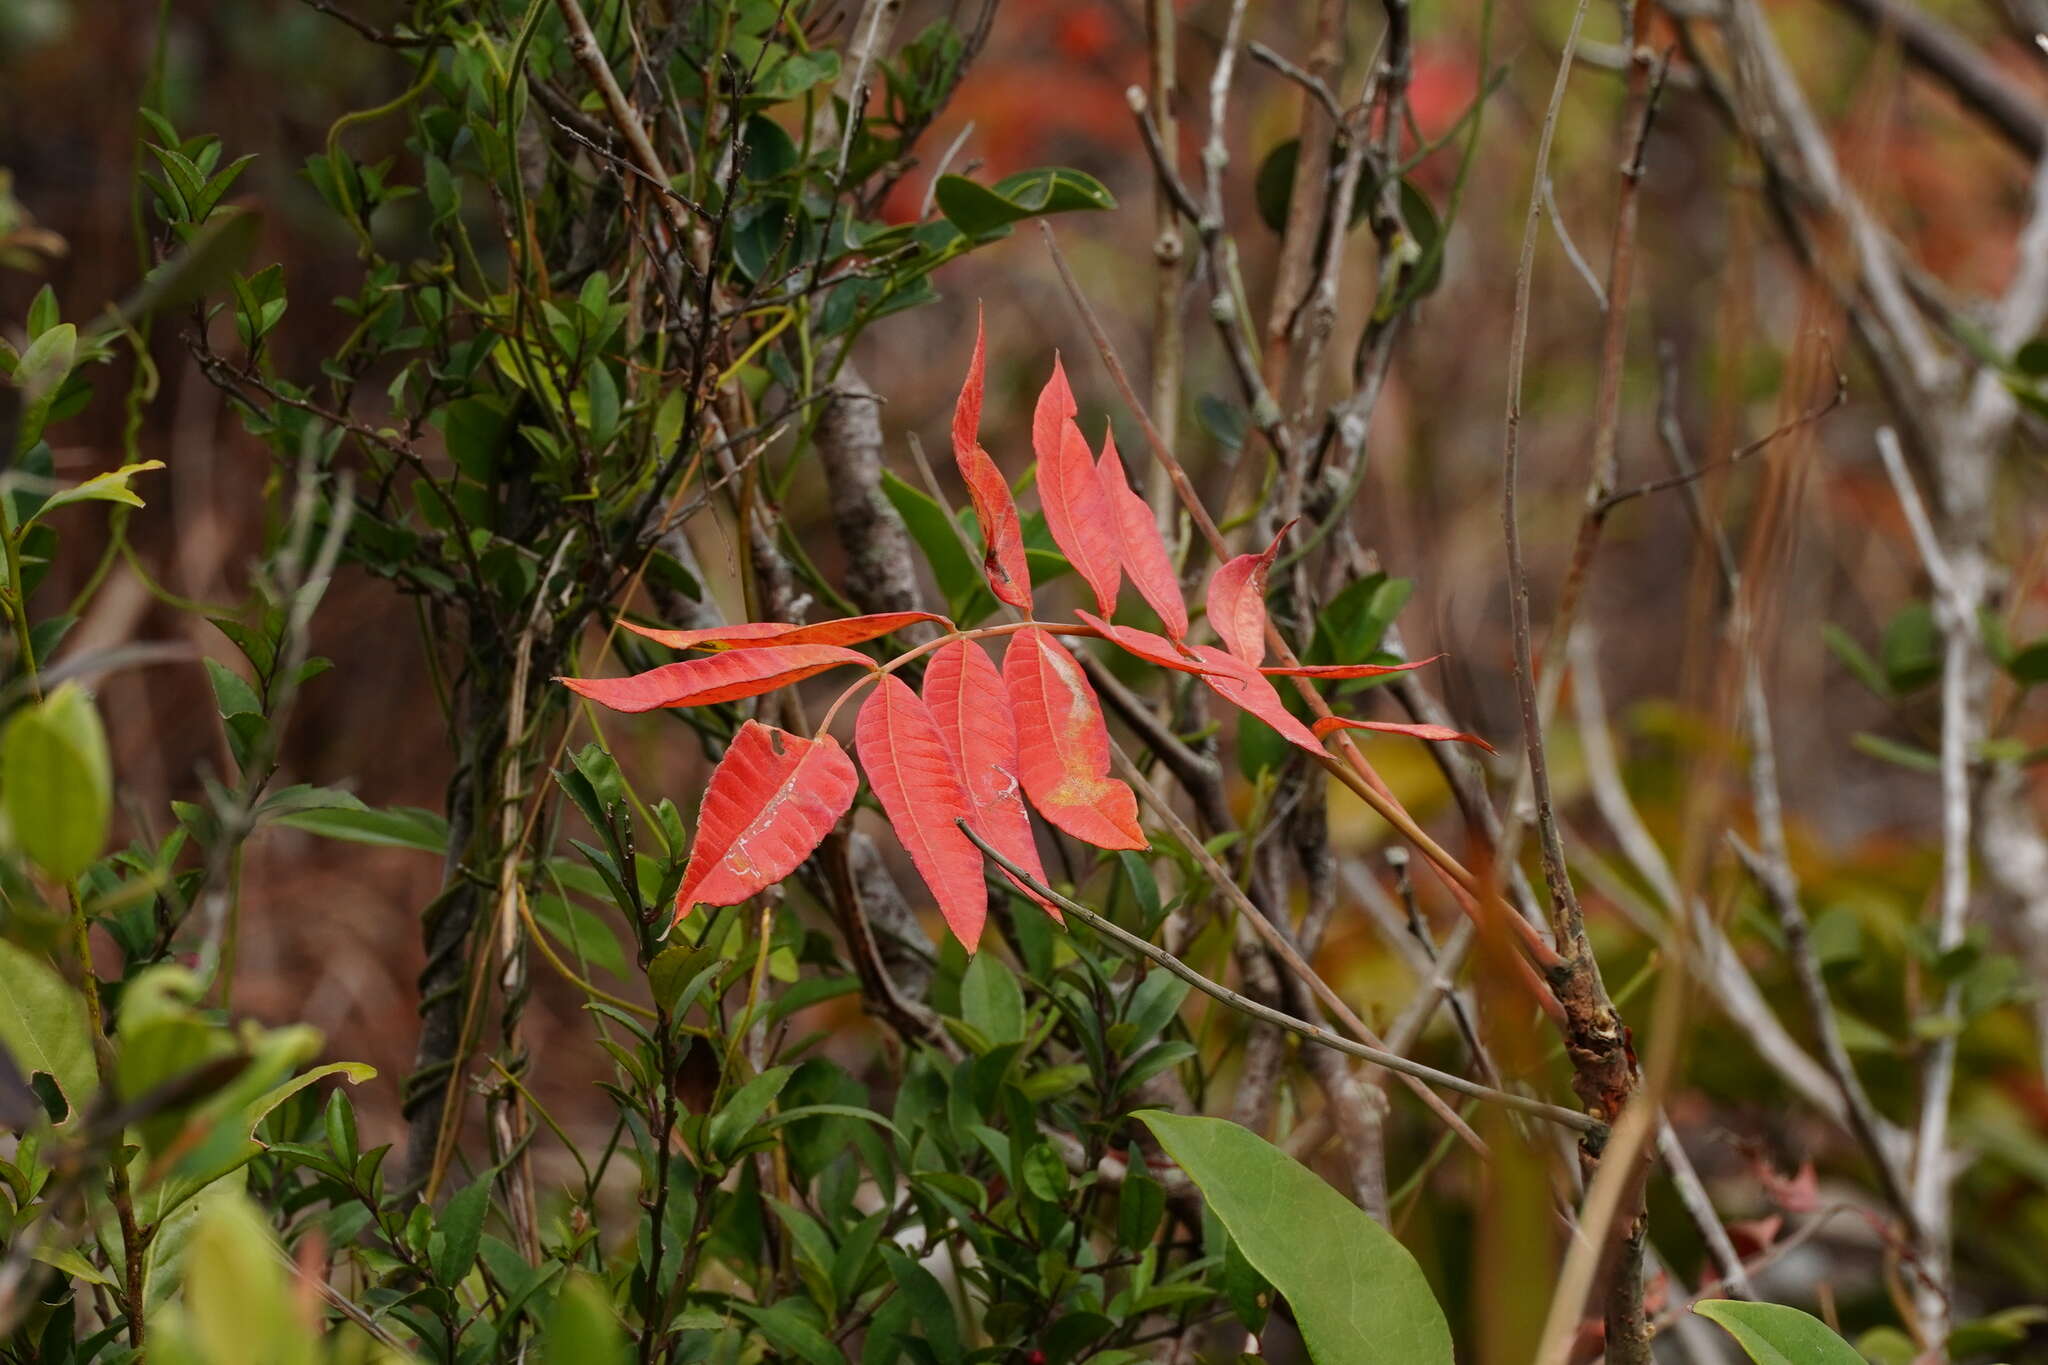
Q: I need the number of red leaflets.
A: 14